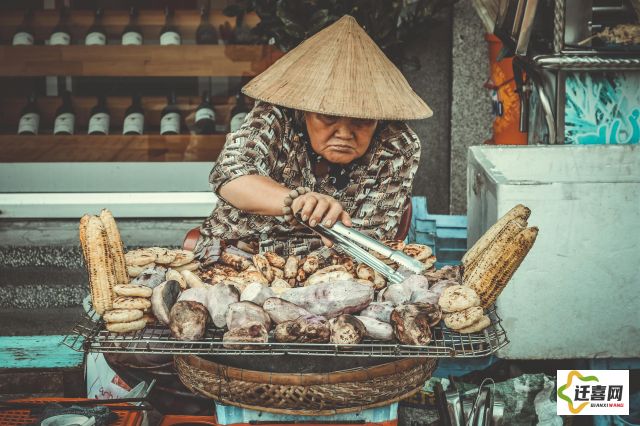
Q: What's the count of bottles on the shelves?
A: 13